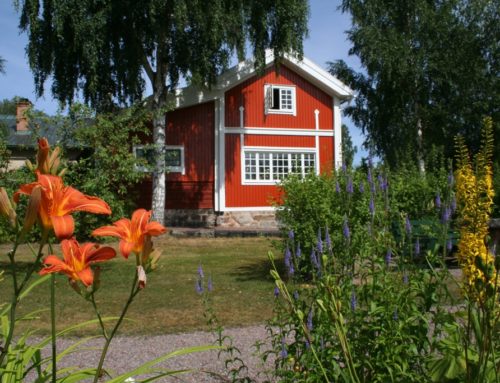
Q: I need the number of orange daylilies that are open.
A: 3